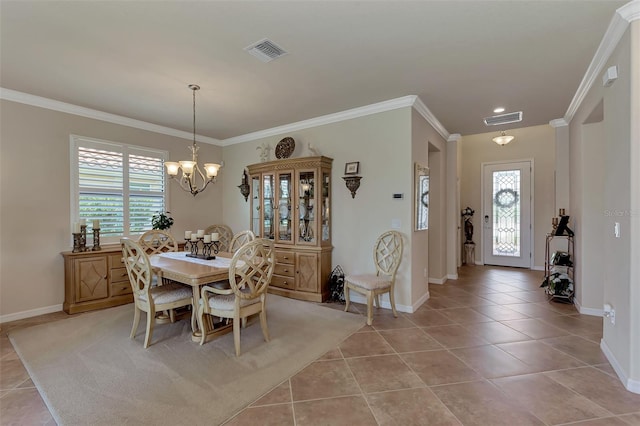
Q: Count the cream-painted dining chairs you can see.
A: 6